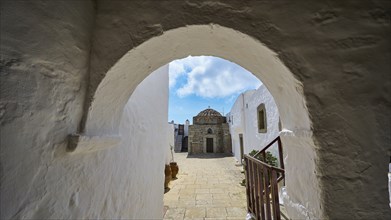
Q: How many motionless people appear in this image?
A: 0